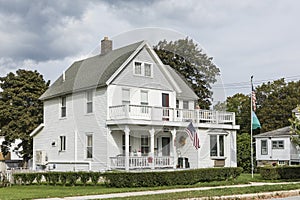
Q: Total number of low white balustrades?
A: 2